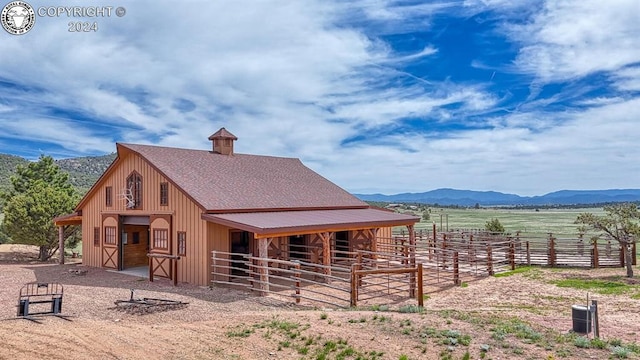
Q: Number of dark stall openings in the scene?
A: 3